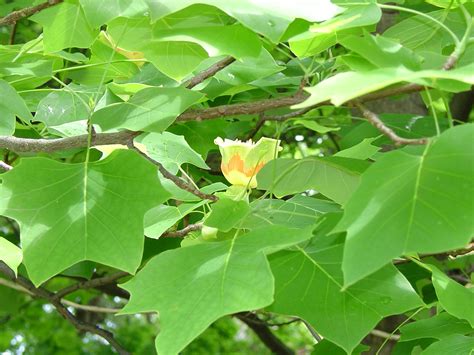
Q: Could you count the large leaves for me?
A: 4